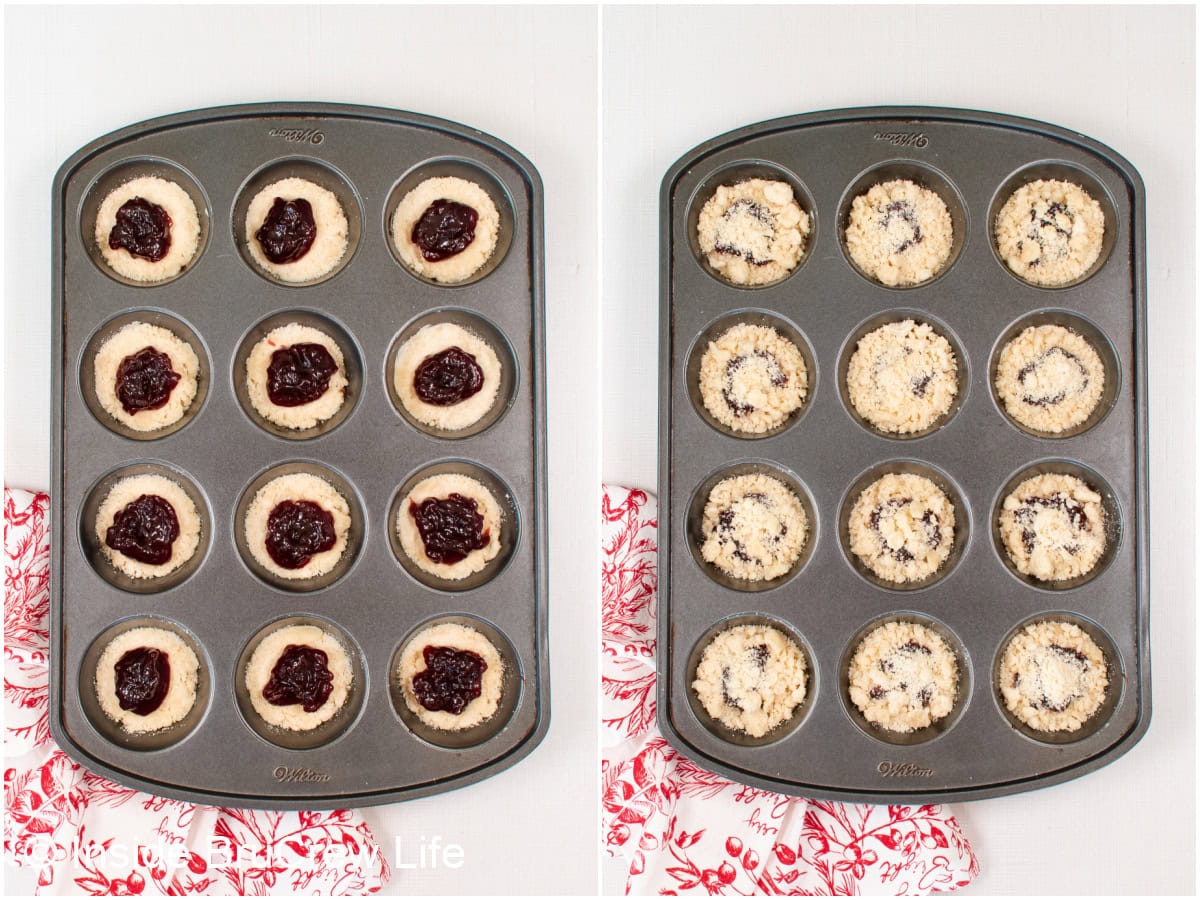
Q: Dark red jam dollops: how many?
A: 12